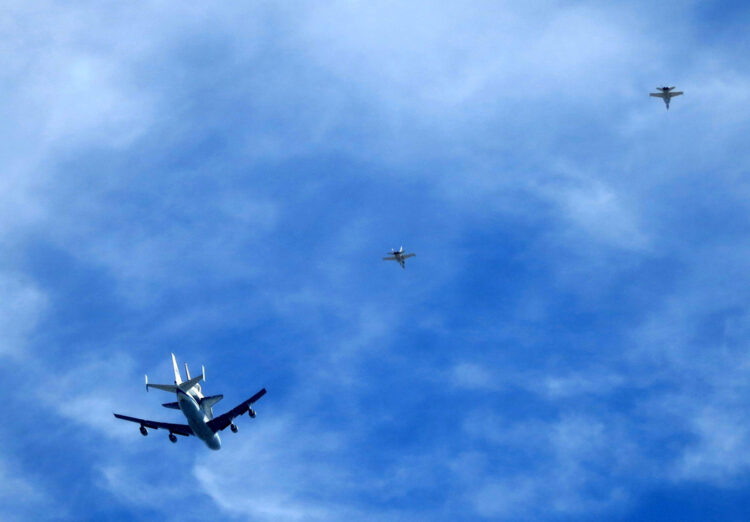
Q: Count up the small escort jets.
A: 2